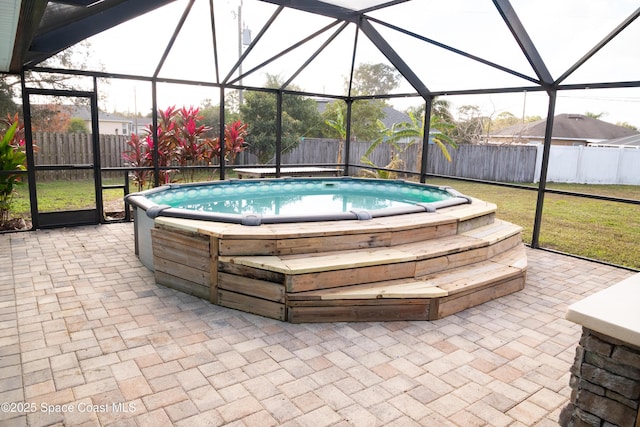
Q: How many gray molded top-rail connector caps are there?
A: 12